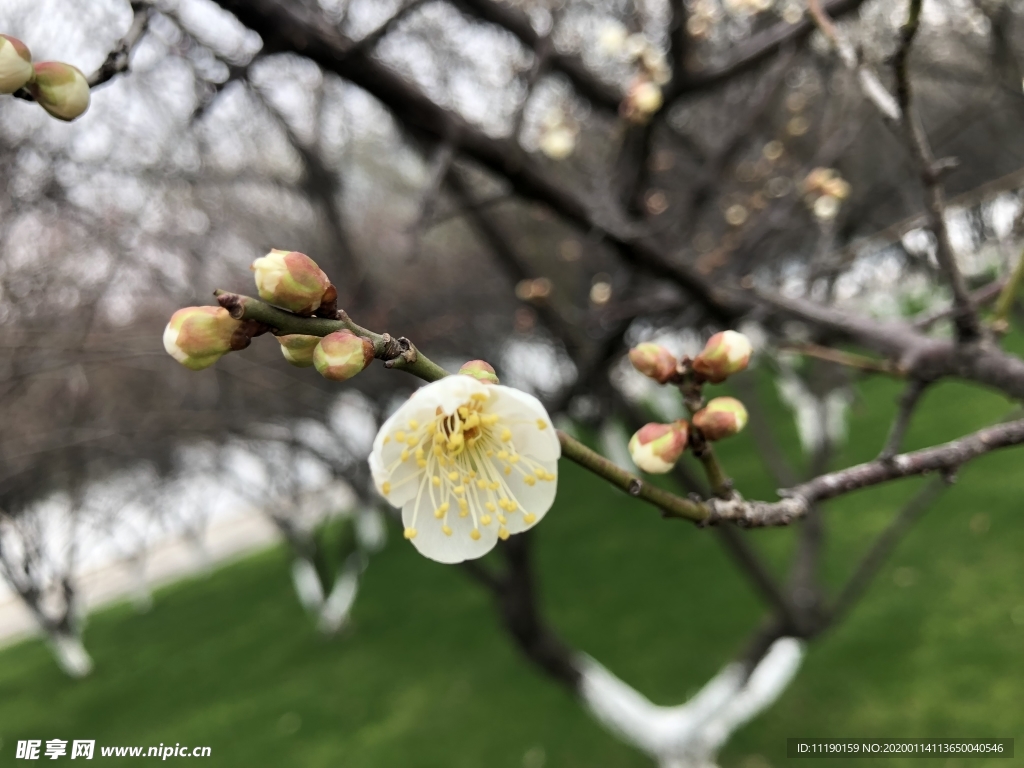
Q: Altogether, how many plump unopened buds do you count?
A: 11